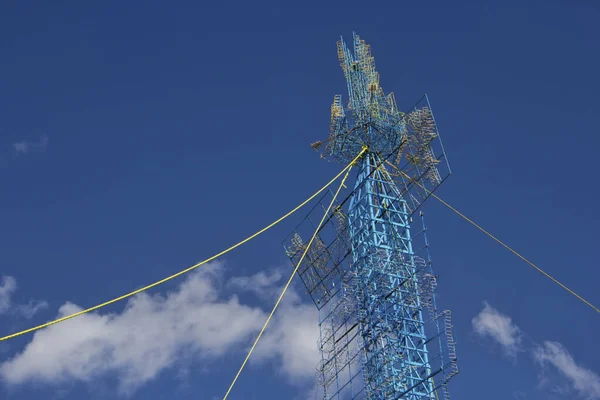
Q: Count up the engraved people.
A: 0